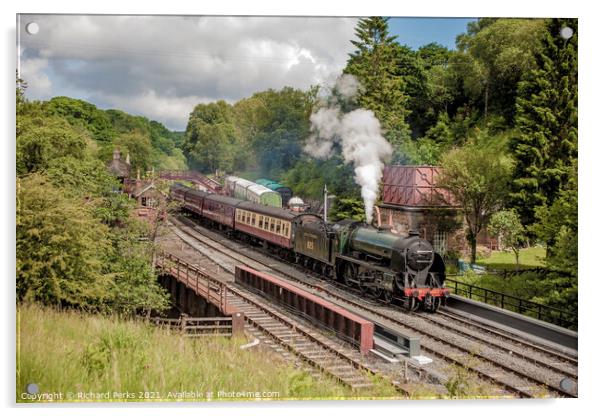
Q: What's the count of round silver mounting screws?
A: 4